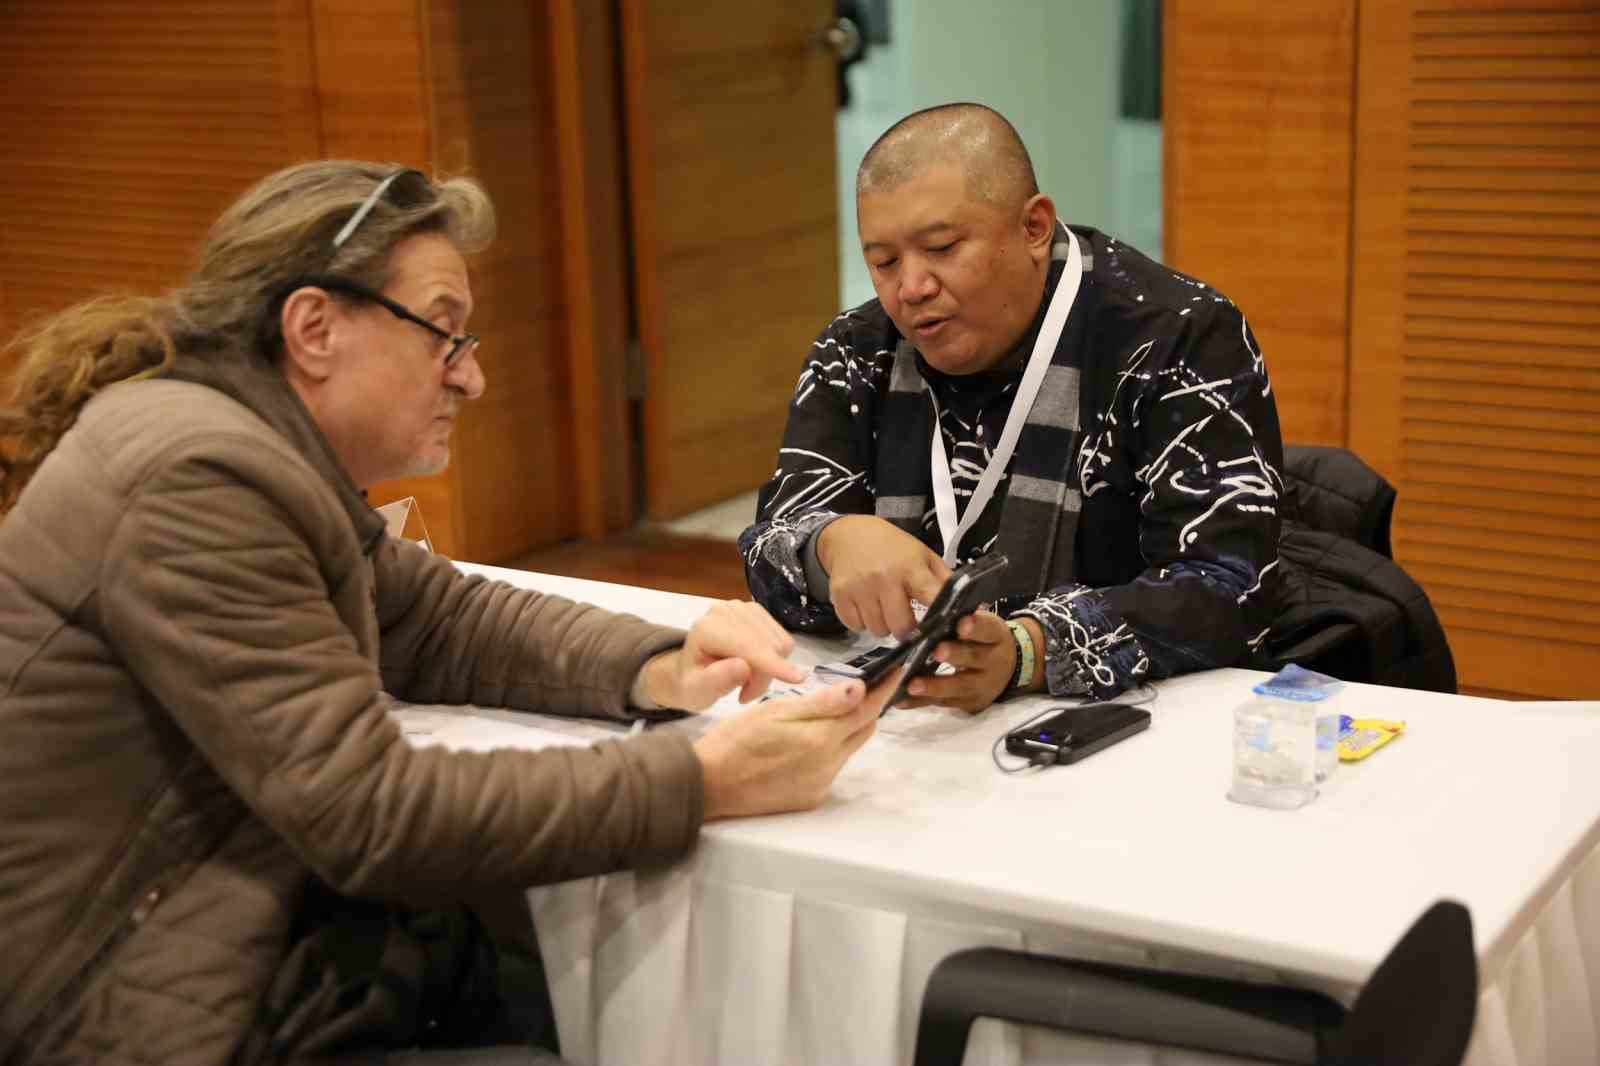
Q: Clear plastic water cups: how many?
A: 2